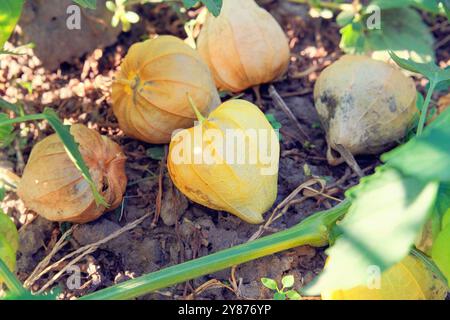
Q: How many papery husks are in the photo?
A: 6